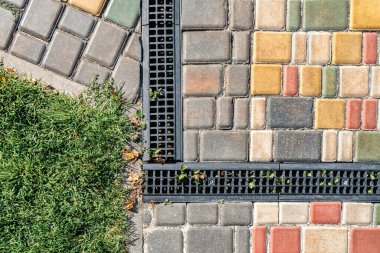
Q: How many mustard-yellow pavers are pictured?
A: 7